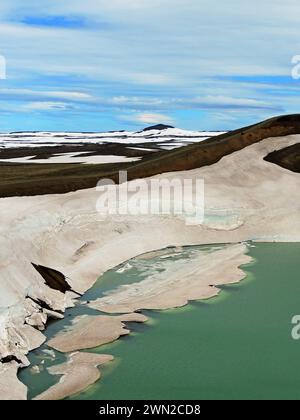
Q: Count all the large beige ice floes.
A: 3